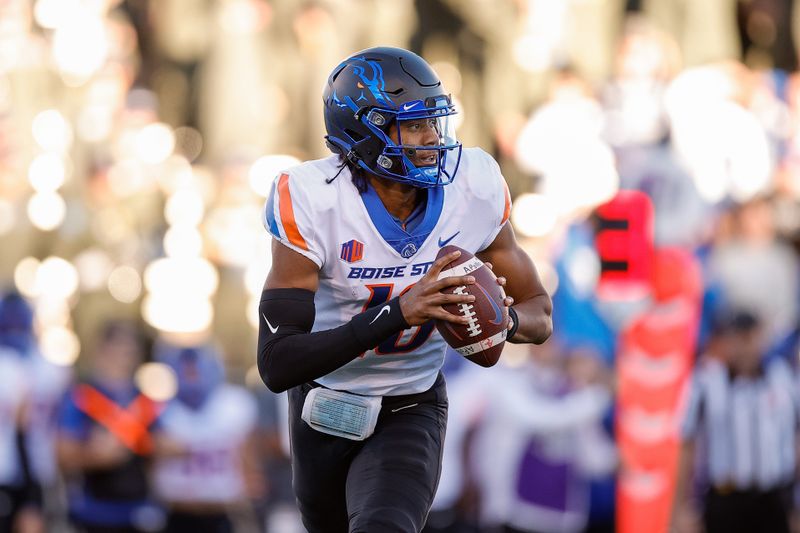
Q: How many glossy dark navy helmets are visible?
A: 1